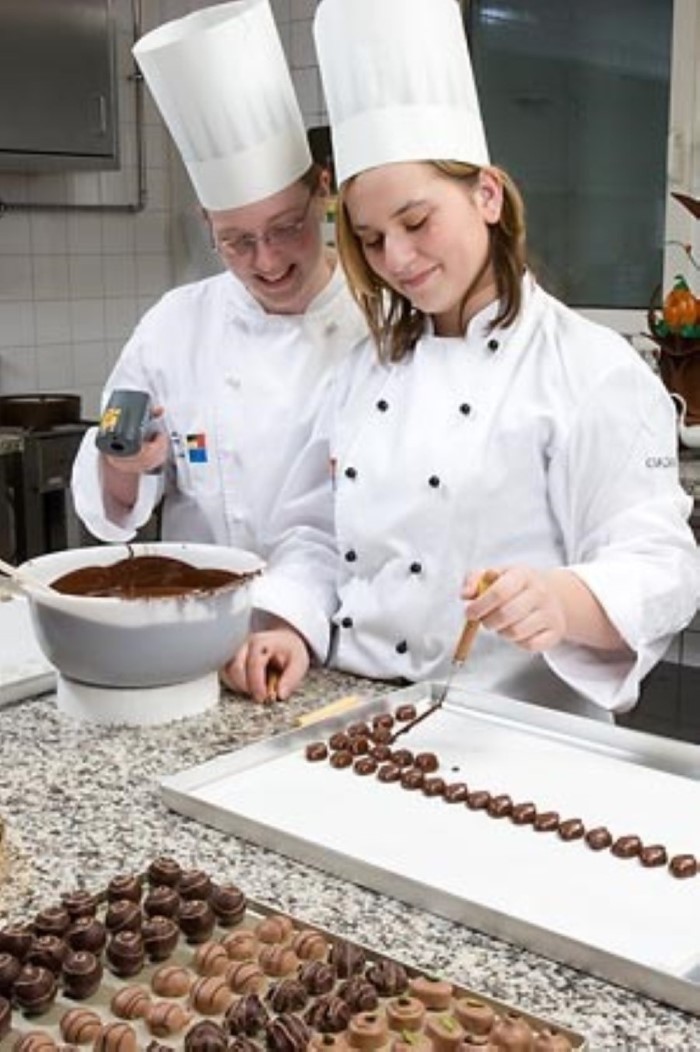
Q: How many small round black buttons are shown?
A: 9